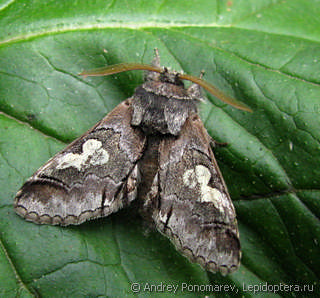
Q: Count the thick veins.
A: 1